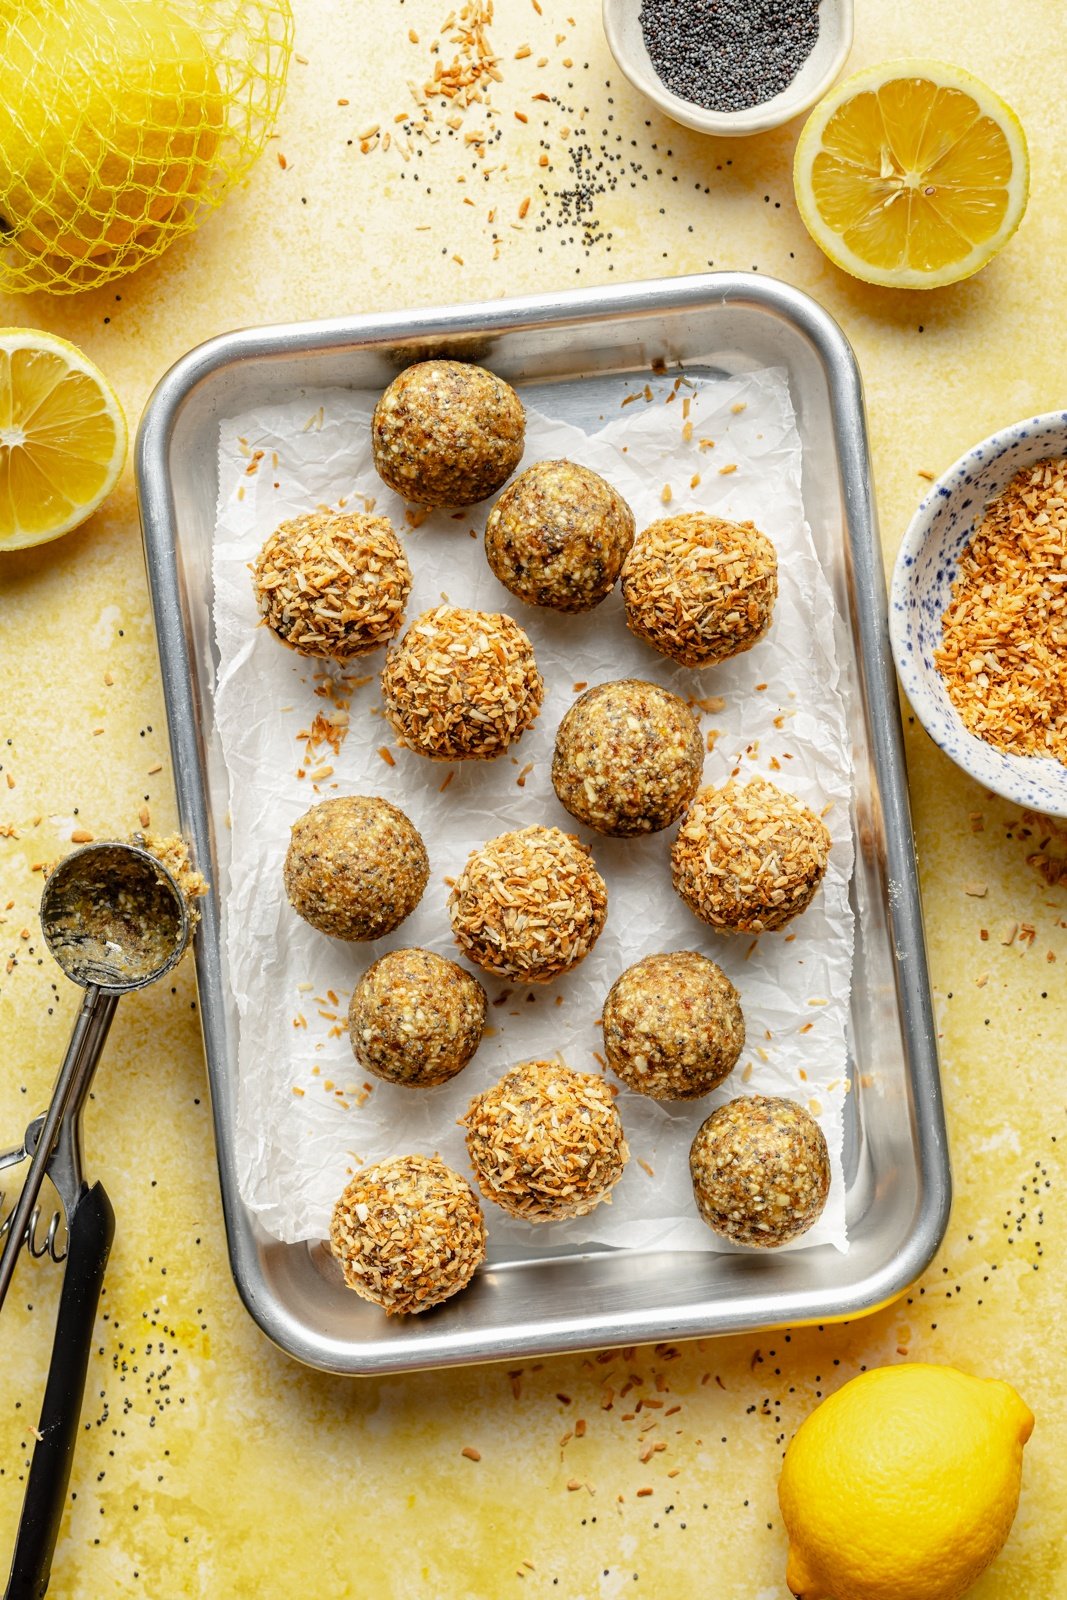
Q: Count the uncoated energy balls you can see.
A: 7